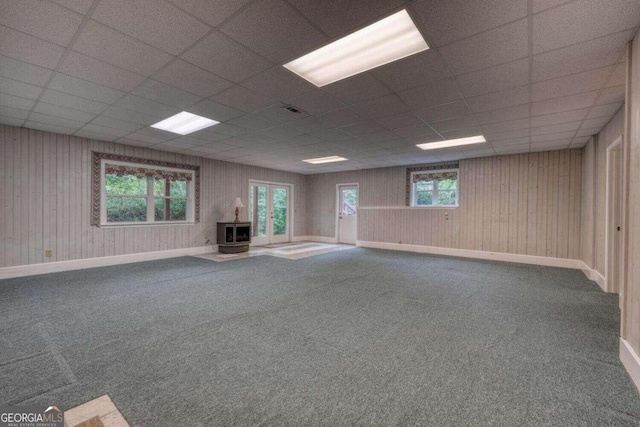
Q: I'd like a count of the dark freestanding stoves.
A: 1